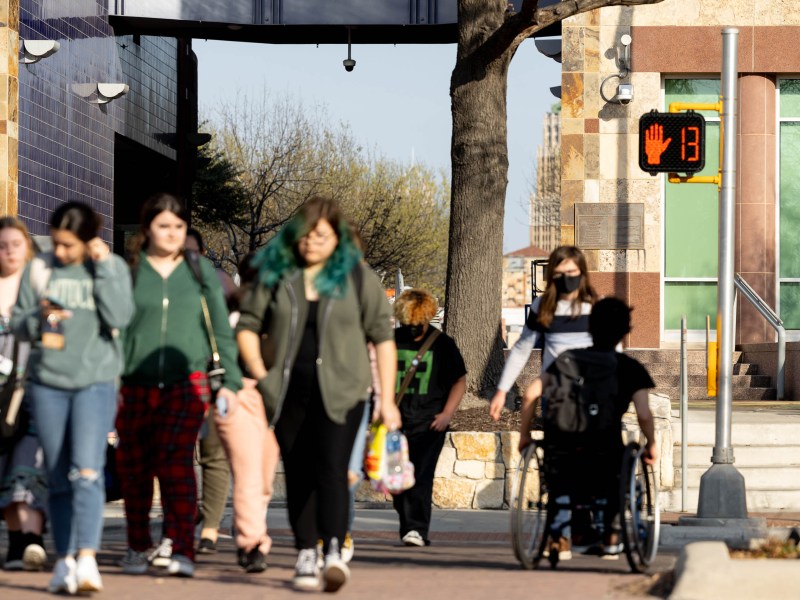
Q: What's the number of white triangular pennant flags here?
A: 0